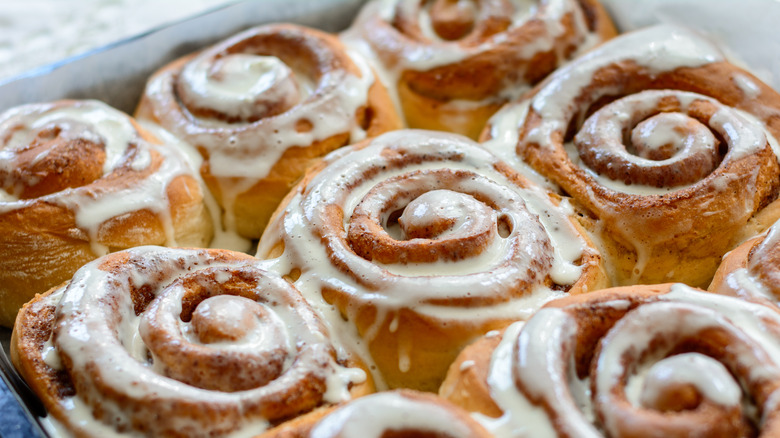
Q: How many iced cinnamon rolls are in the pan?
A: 9